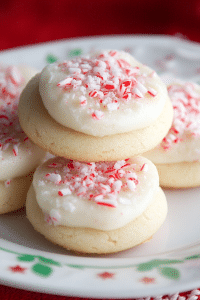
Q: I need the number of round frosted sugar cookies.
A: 4